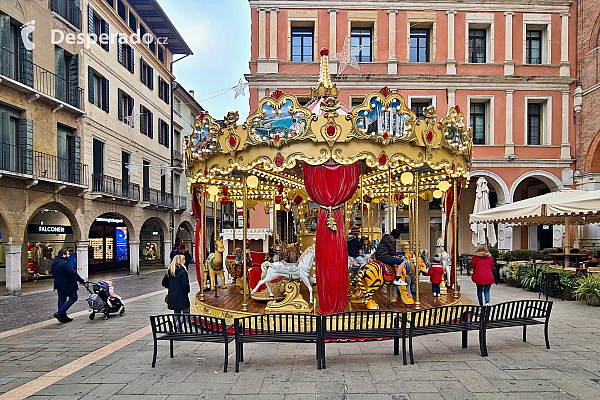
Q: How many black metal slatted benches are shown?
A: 5